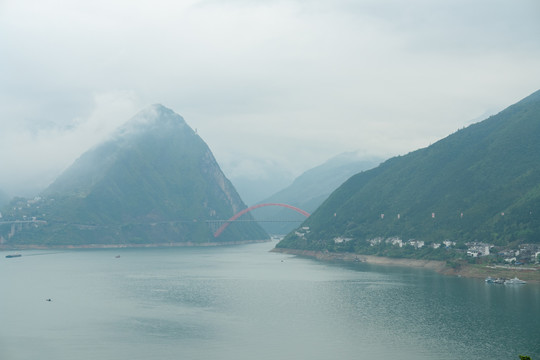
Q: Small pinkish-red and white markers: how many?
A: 6